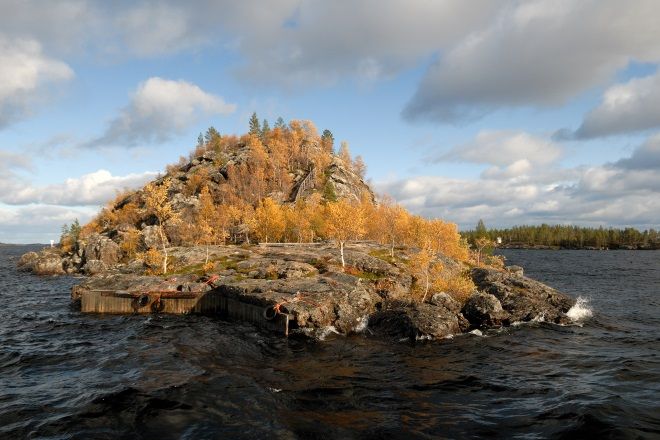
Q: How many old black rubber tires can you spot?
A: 3